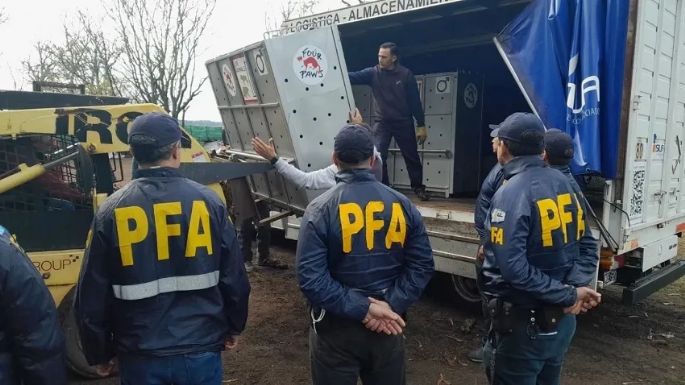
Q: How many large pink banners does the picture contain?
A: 0